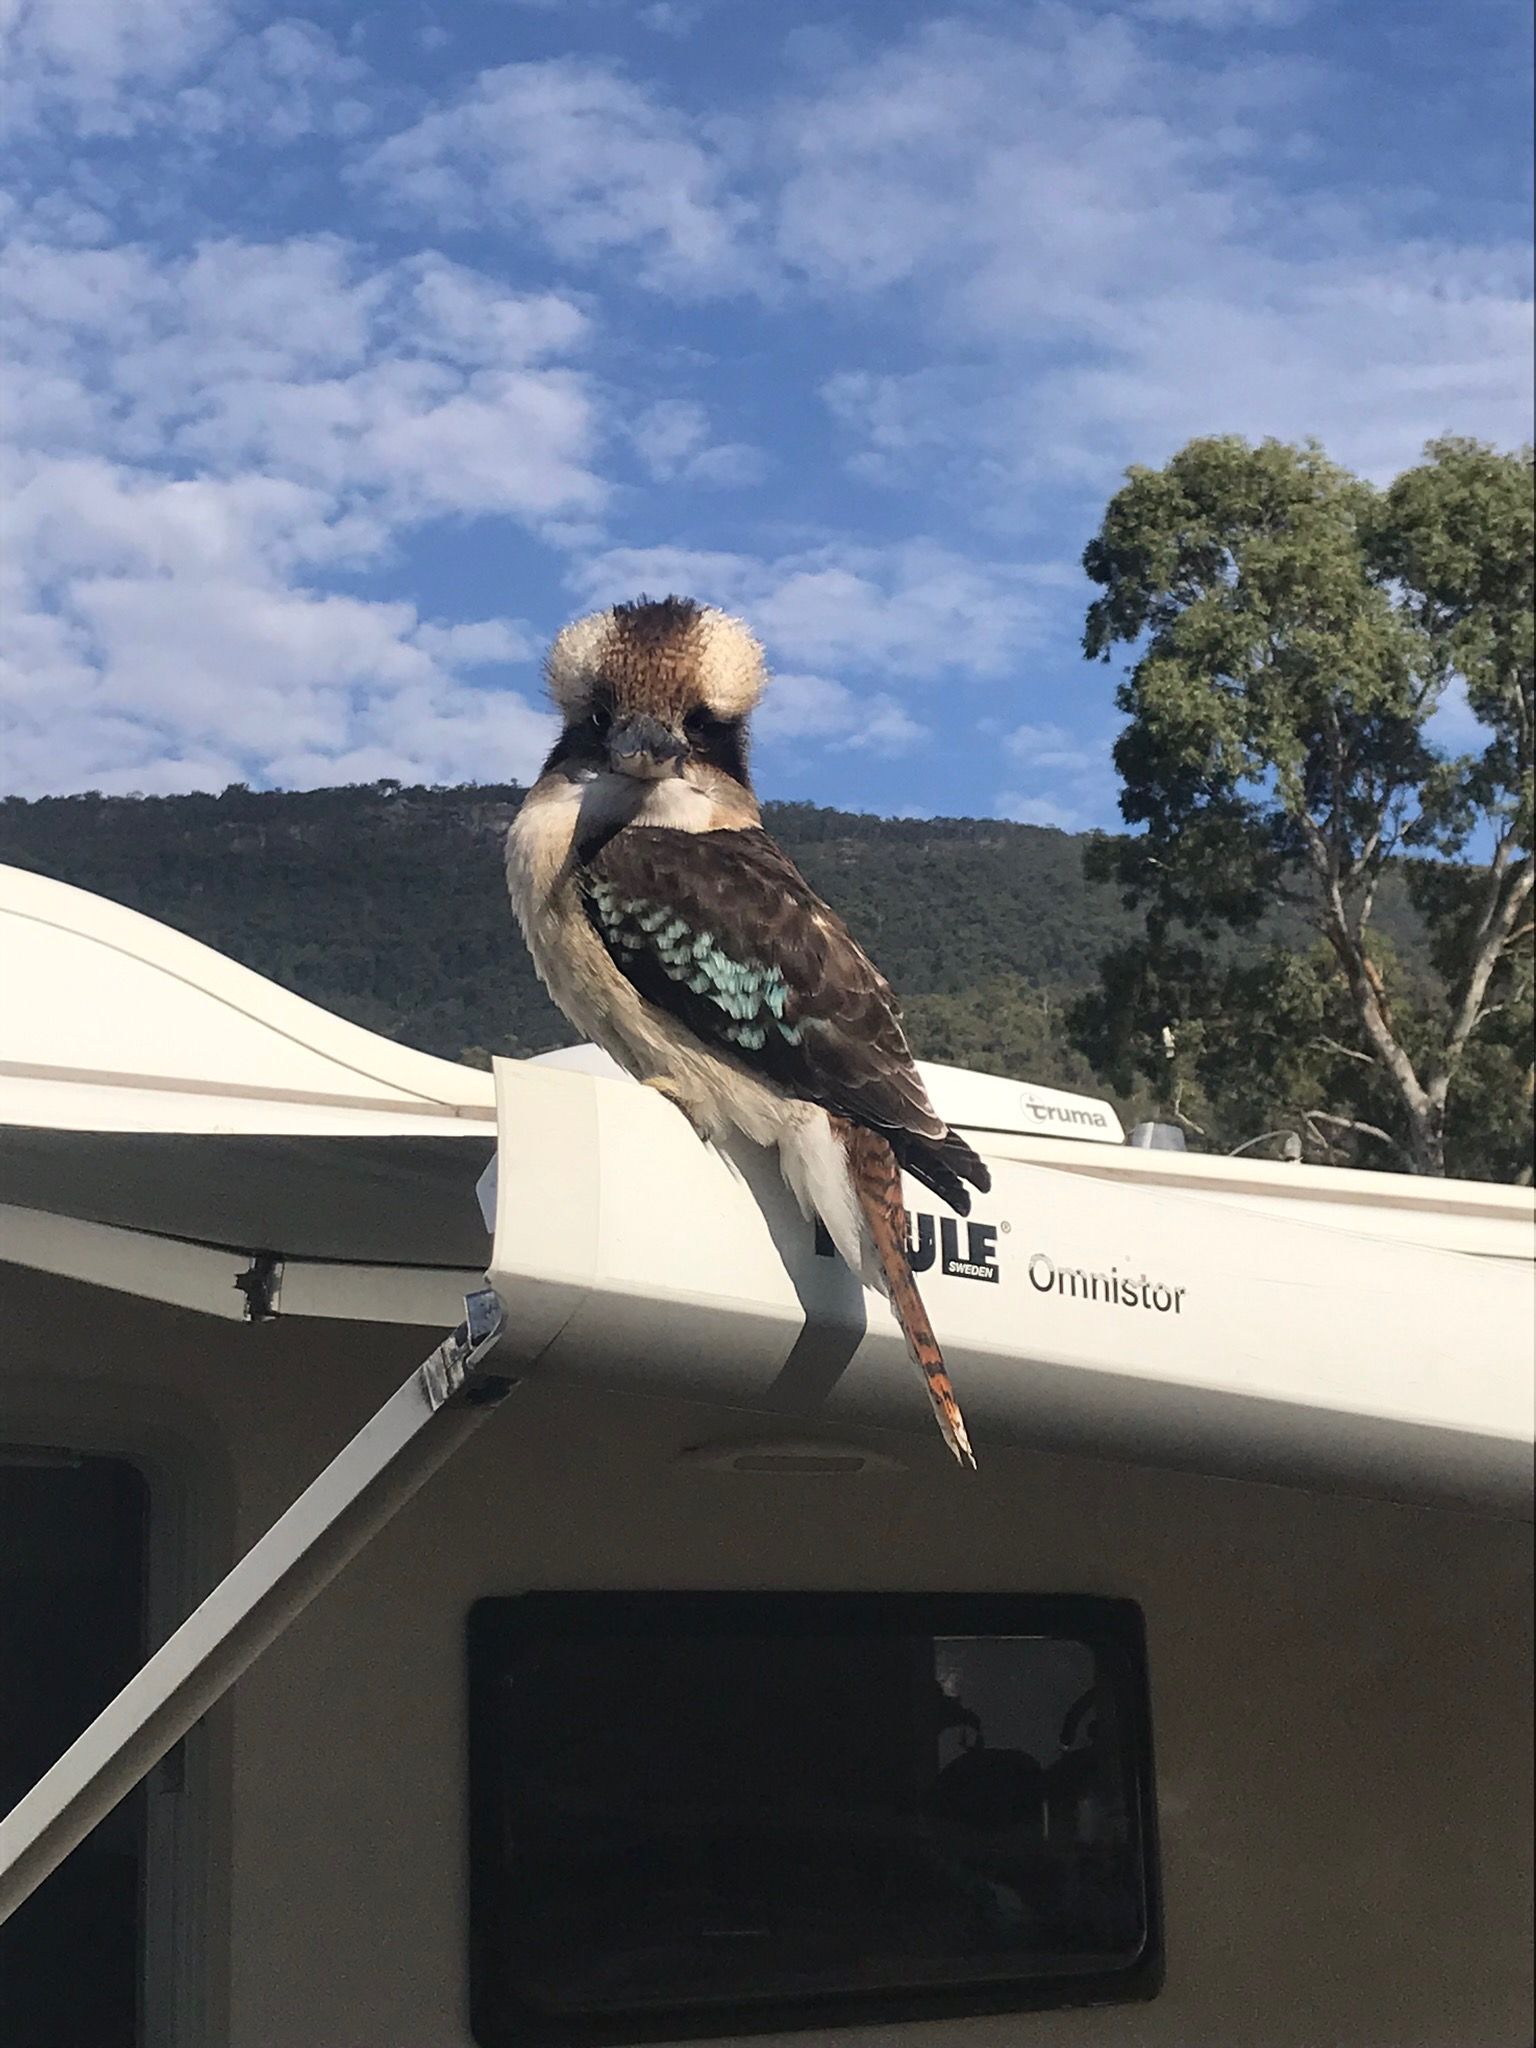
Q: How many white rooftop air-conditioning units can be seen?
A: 1